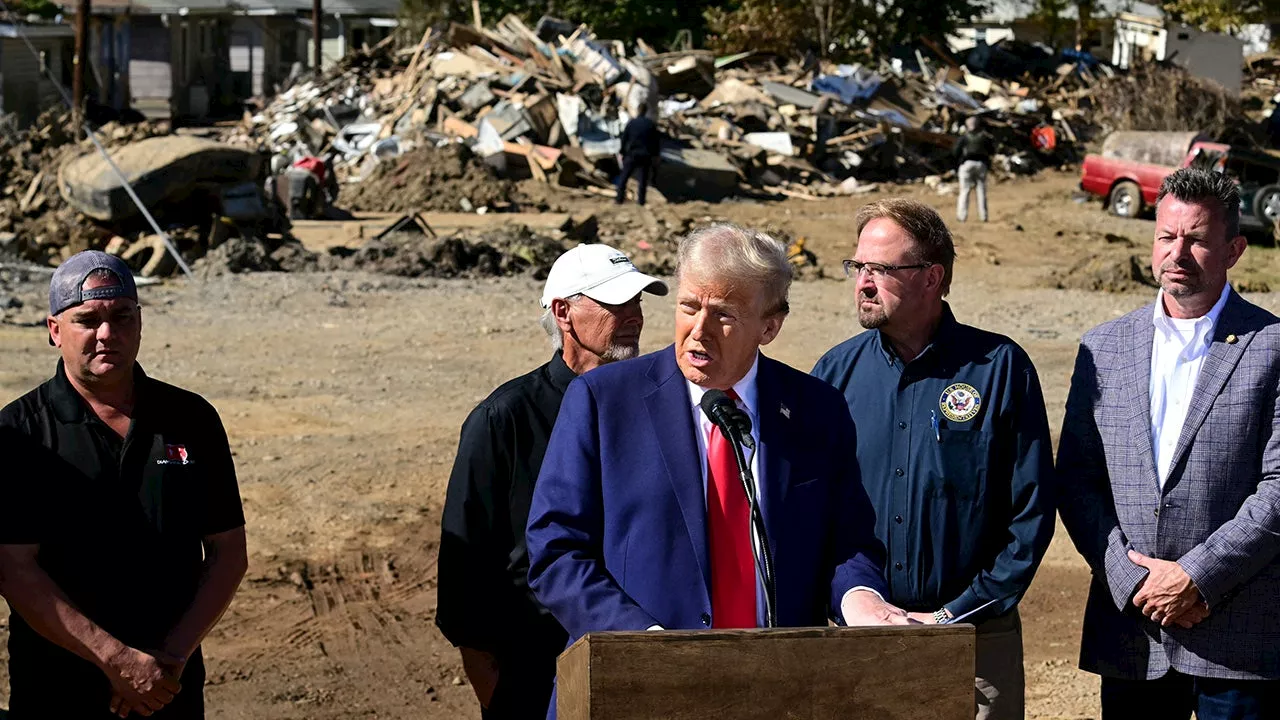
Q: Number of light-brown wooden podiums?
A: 1